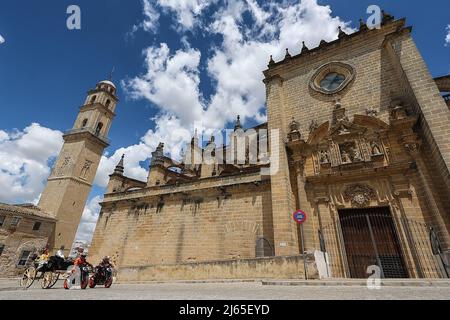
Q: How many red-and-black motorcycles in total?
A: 2